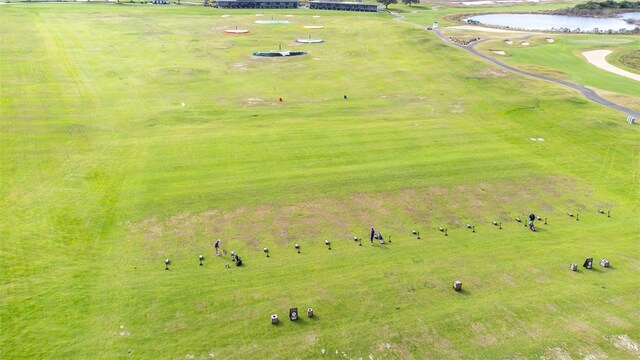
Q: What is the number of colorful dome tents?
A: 0